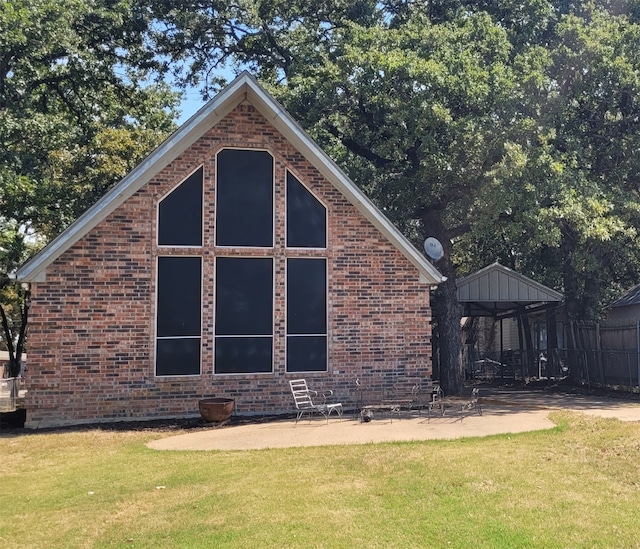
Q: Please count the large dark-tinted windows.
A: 6